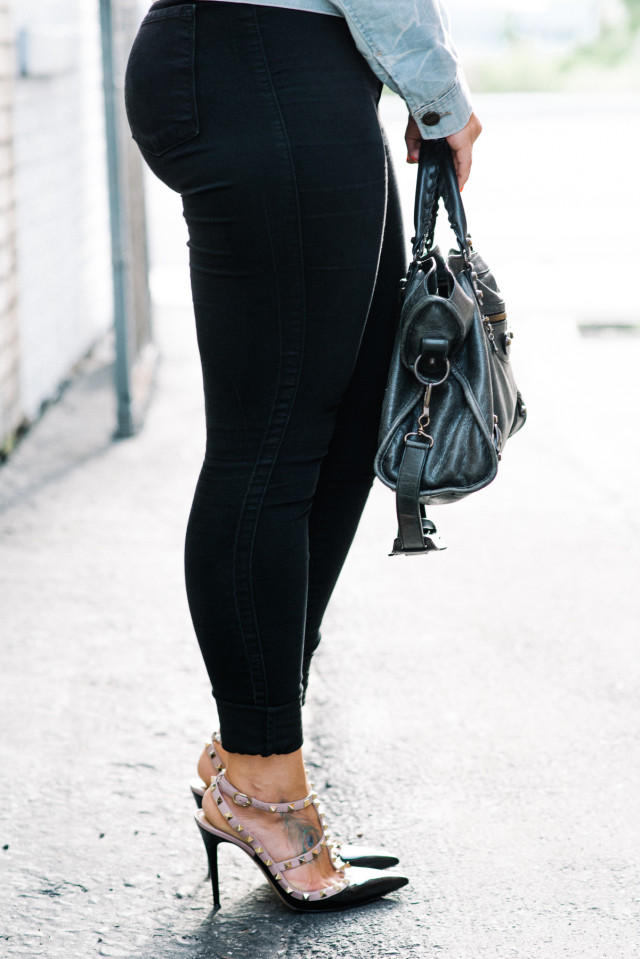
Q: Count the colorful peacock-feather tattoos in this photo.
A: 1